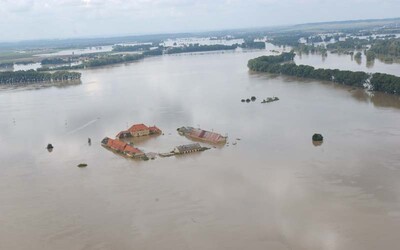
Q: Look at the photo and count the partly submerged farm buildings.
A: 4